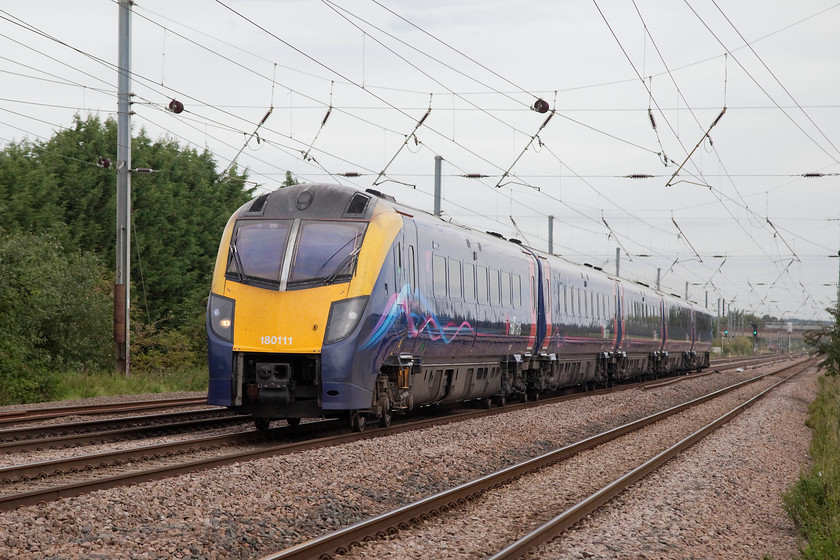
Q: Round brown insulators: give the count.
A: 2